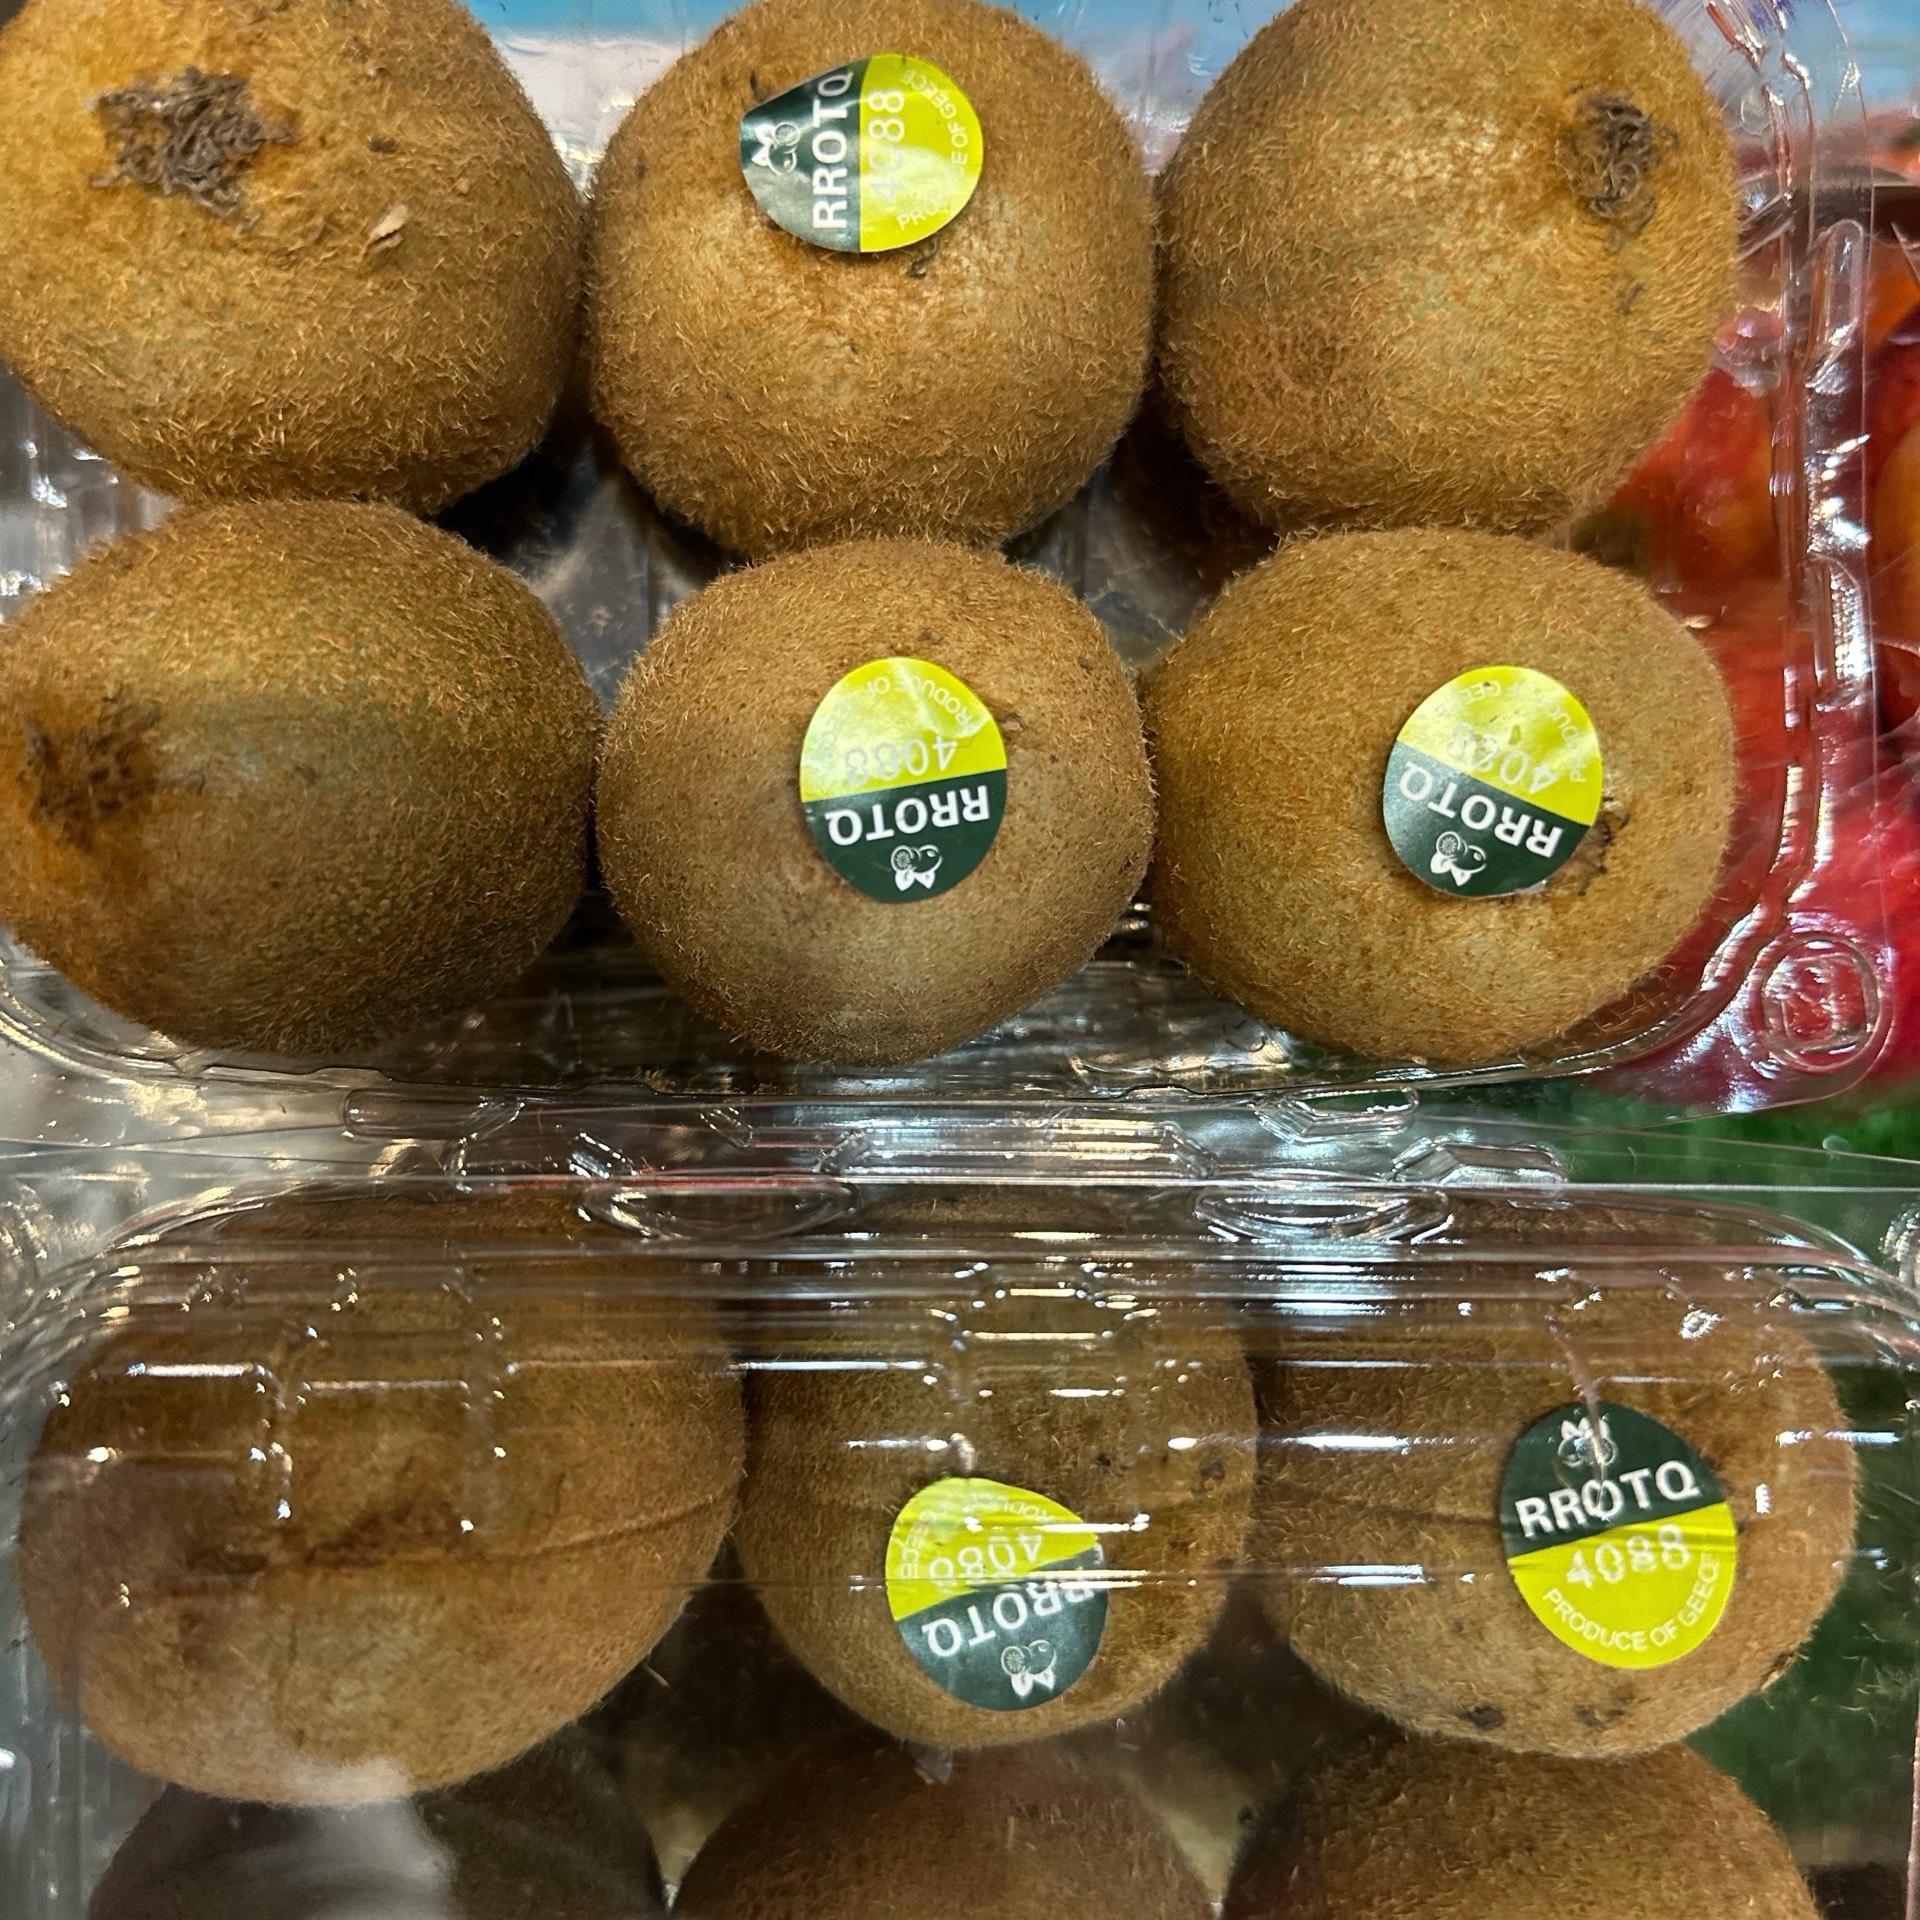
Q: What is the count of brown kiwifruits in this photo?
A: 12